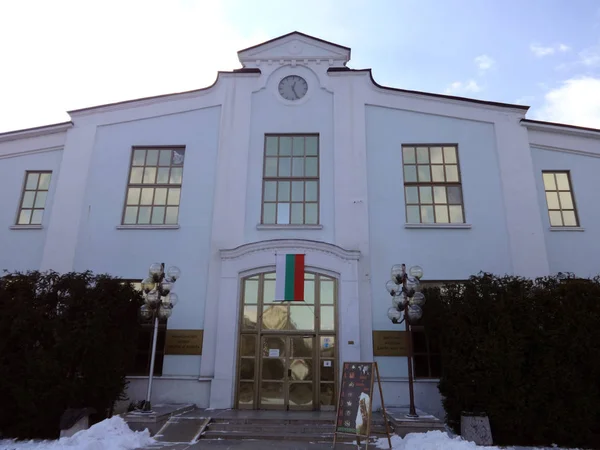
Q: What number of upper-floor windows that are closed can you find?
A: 5